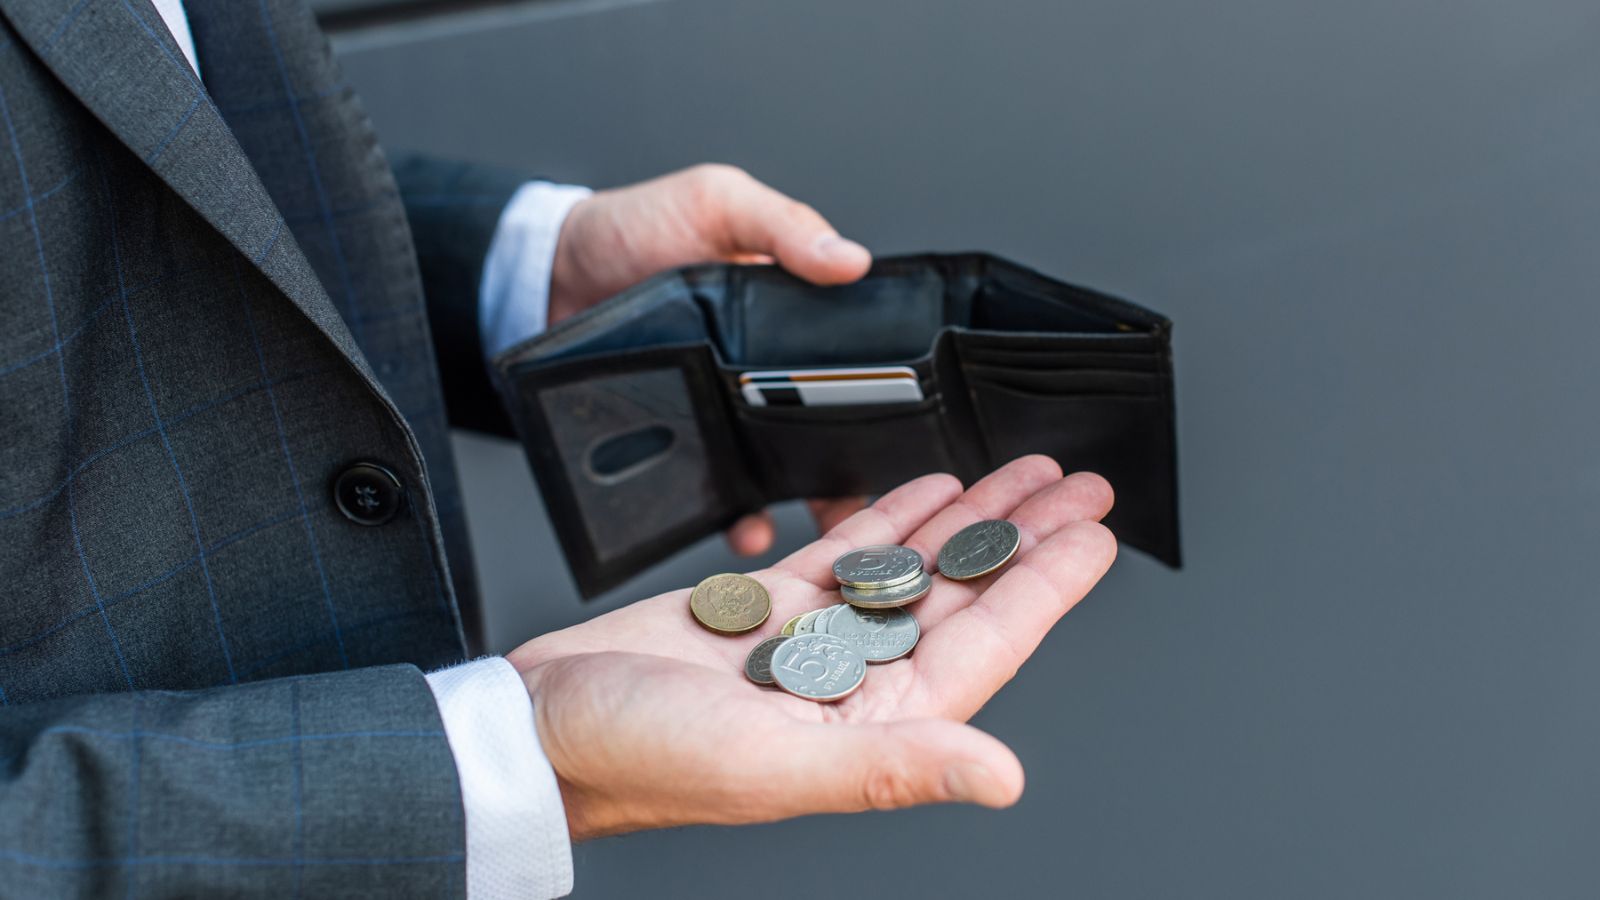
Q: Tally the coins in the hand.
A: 10